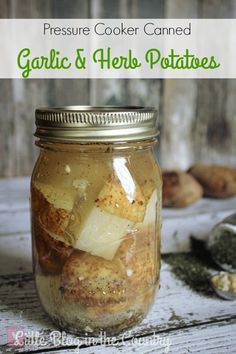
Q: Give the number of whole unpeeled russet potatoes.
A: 2